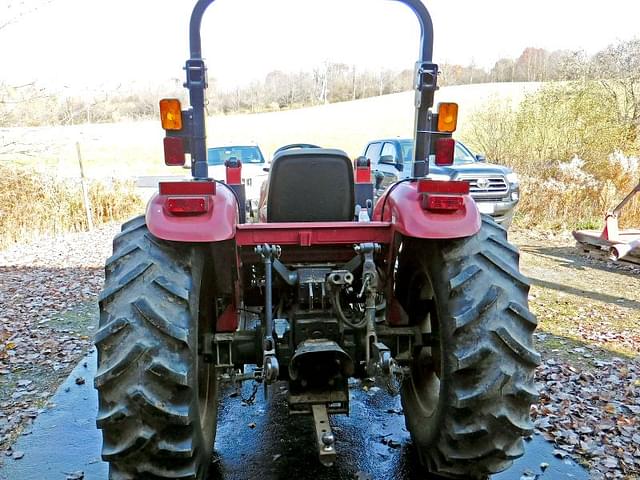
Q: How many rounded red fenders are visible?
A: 2